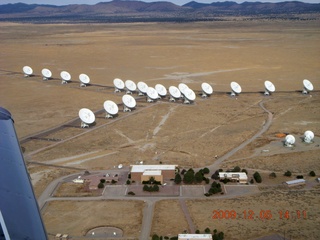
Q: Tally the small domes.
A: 2